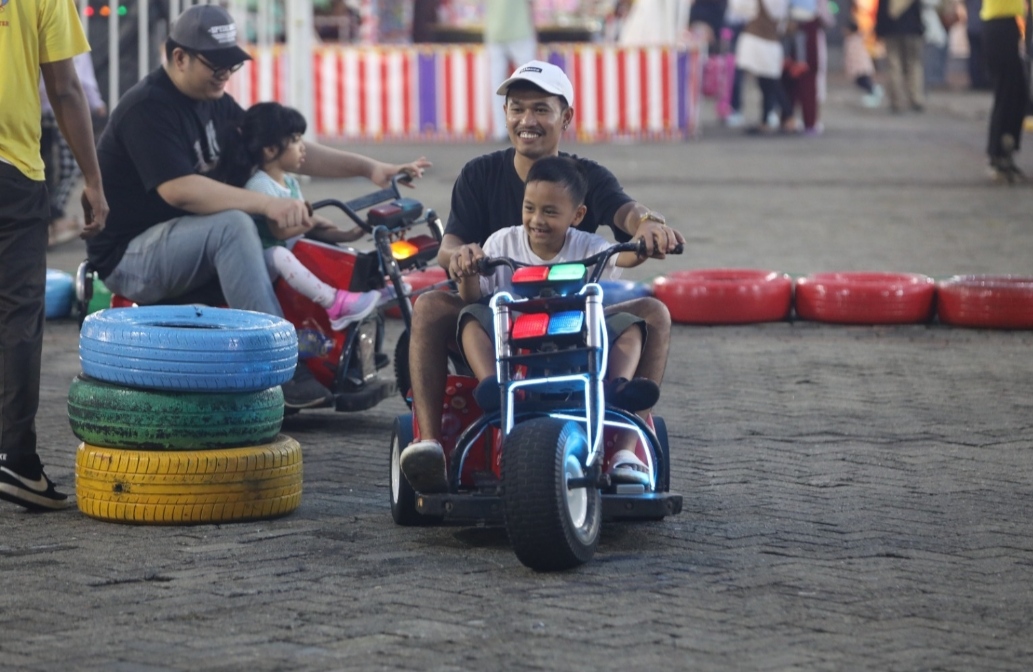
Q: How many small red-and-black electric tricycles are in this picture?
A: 2